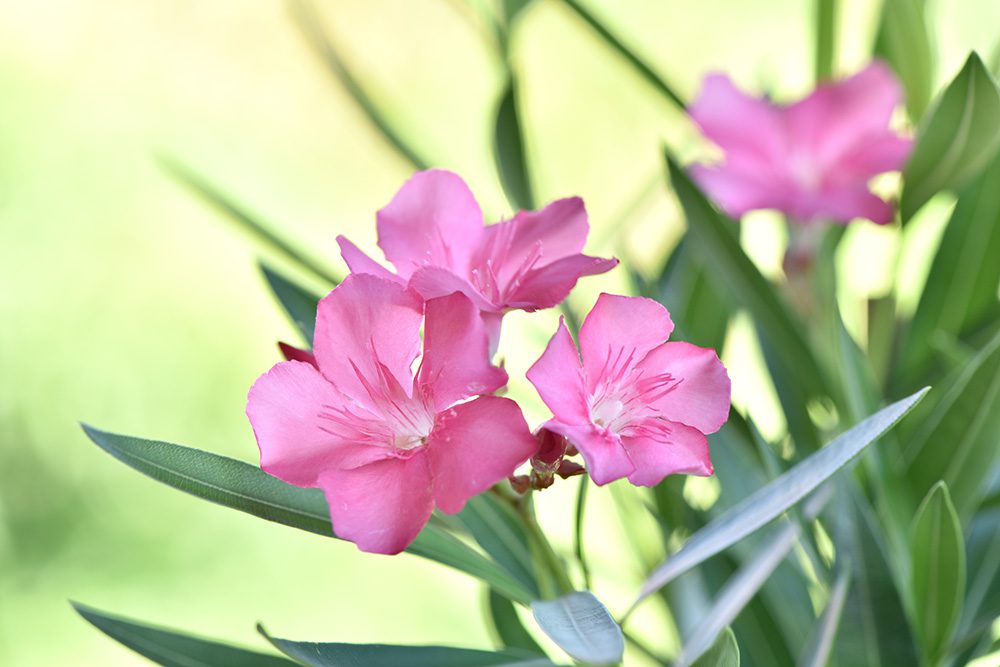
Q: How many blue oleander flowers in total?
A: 0